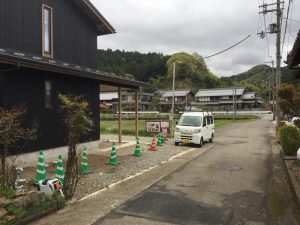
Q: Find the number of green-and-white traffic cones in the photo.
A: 7